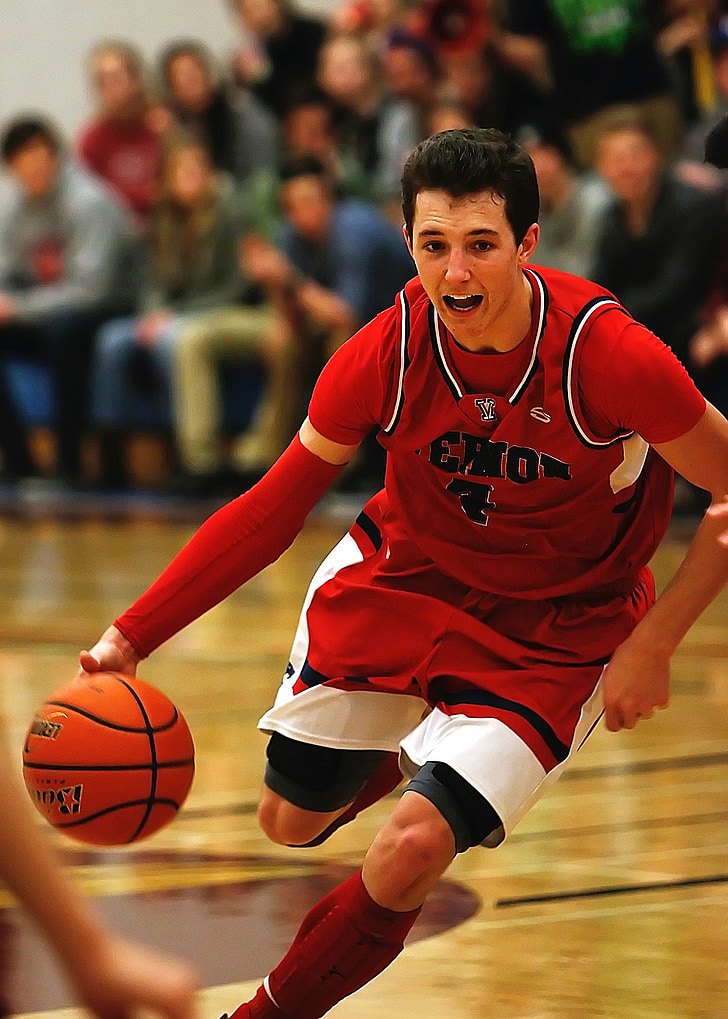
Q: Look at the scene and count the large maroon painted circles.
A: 1